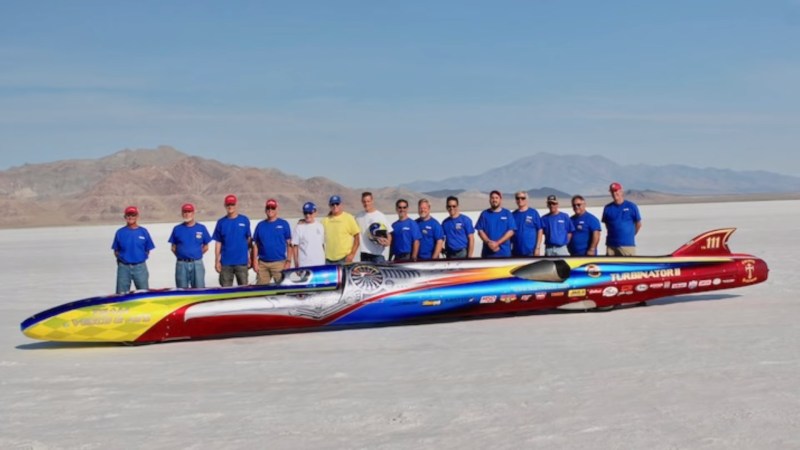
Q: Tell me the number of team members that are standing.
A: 15